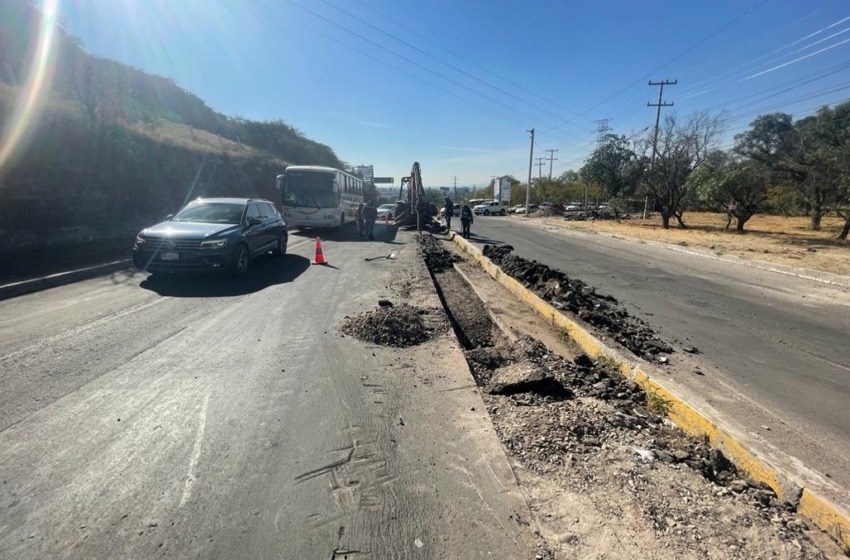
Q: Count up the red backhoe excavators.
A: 0